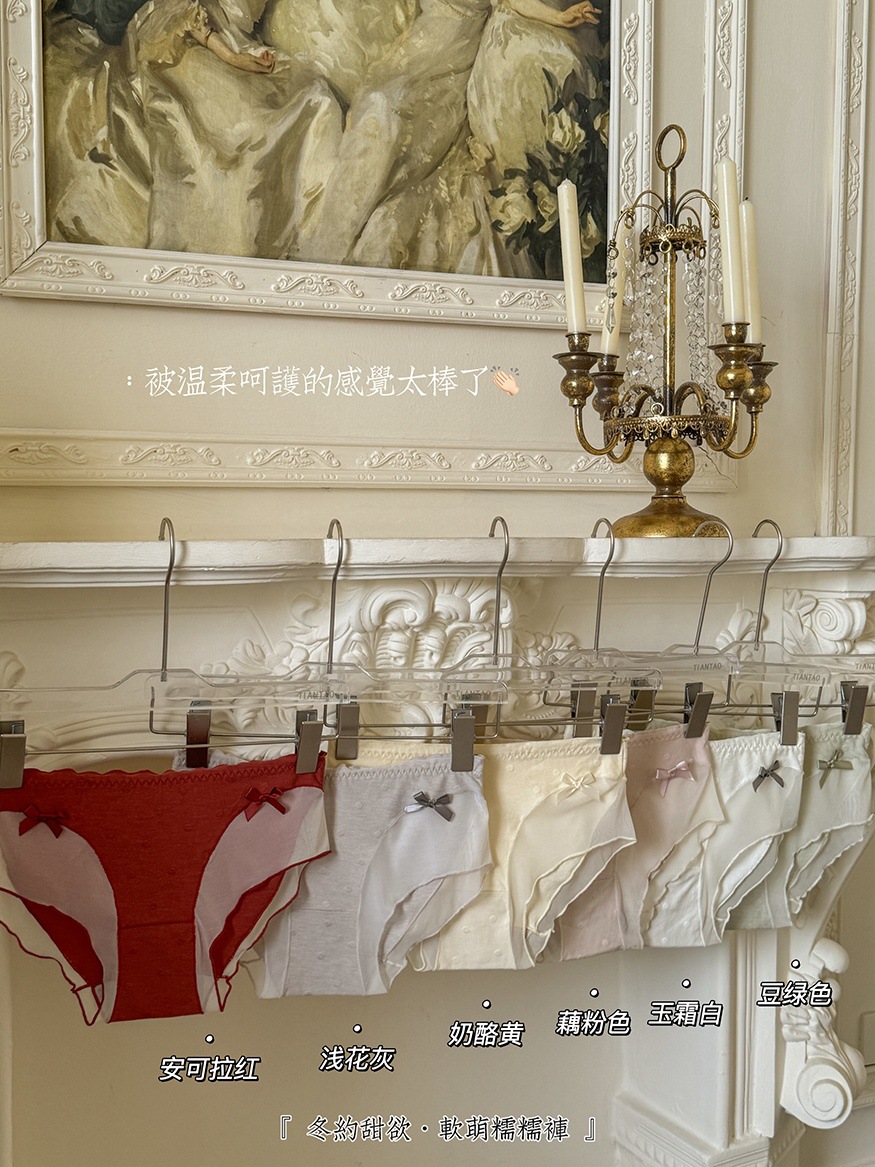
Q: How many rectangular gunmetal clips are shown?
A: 12